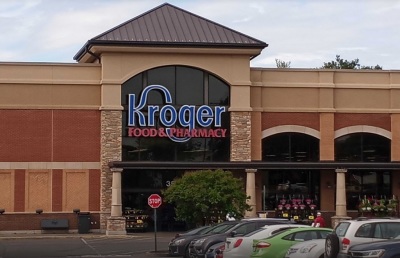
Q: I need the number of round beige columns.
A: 3